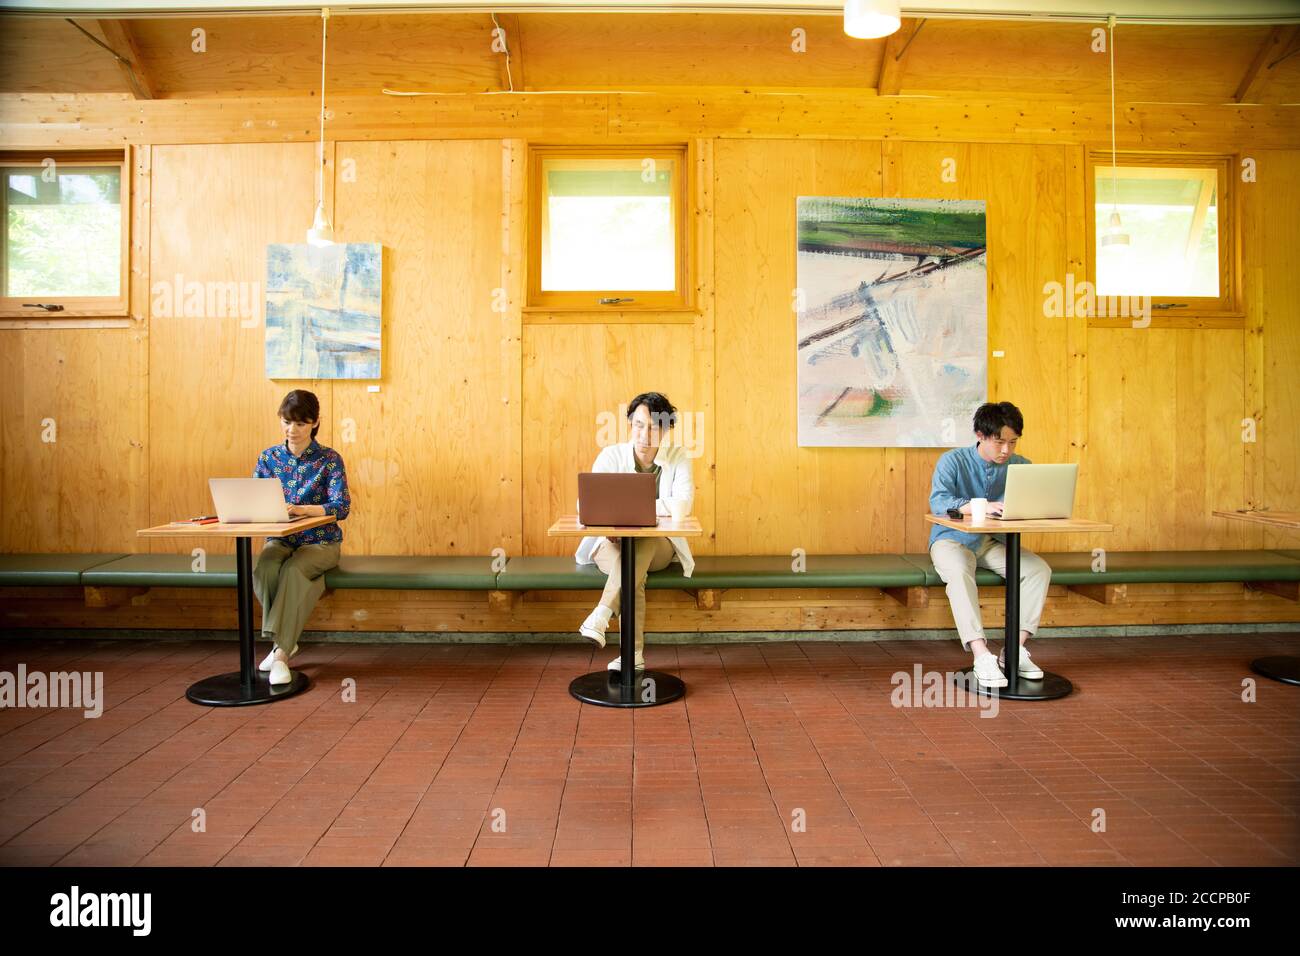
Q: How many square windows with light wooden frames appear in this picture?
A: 3